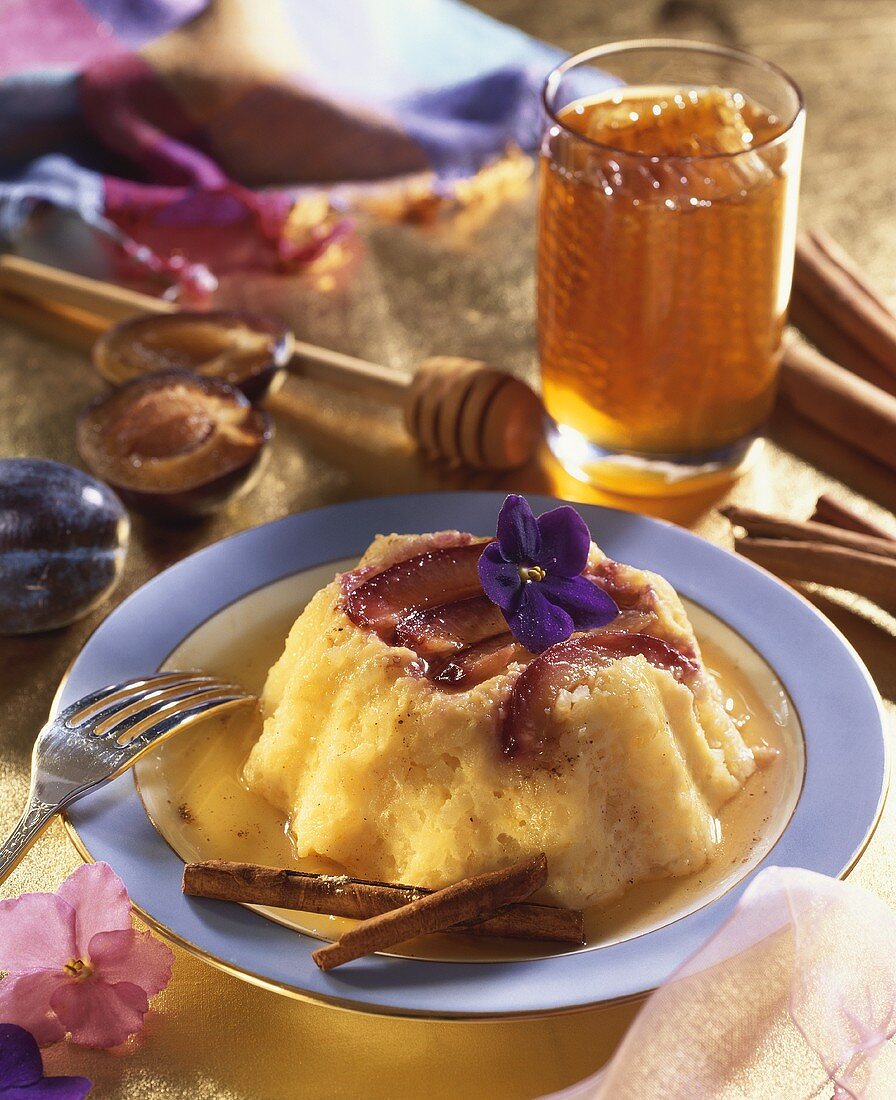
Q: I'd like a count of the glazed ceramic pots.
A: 0